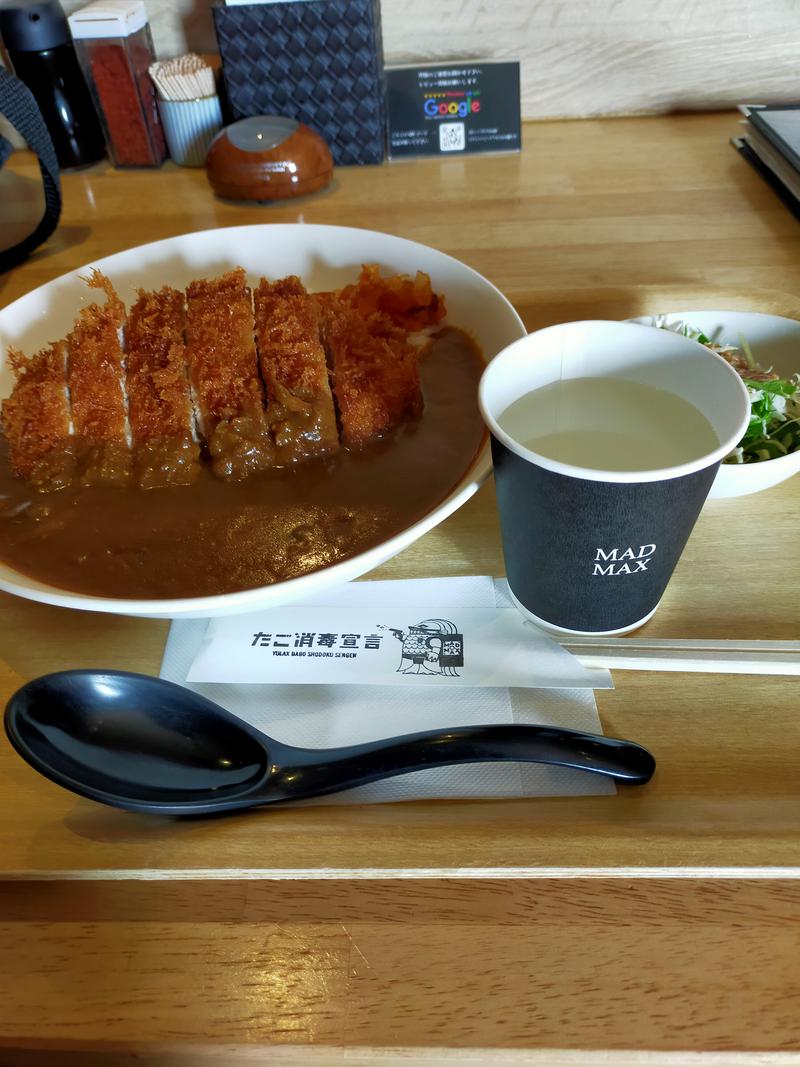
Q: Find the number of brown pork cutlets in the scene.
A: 6